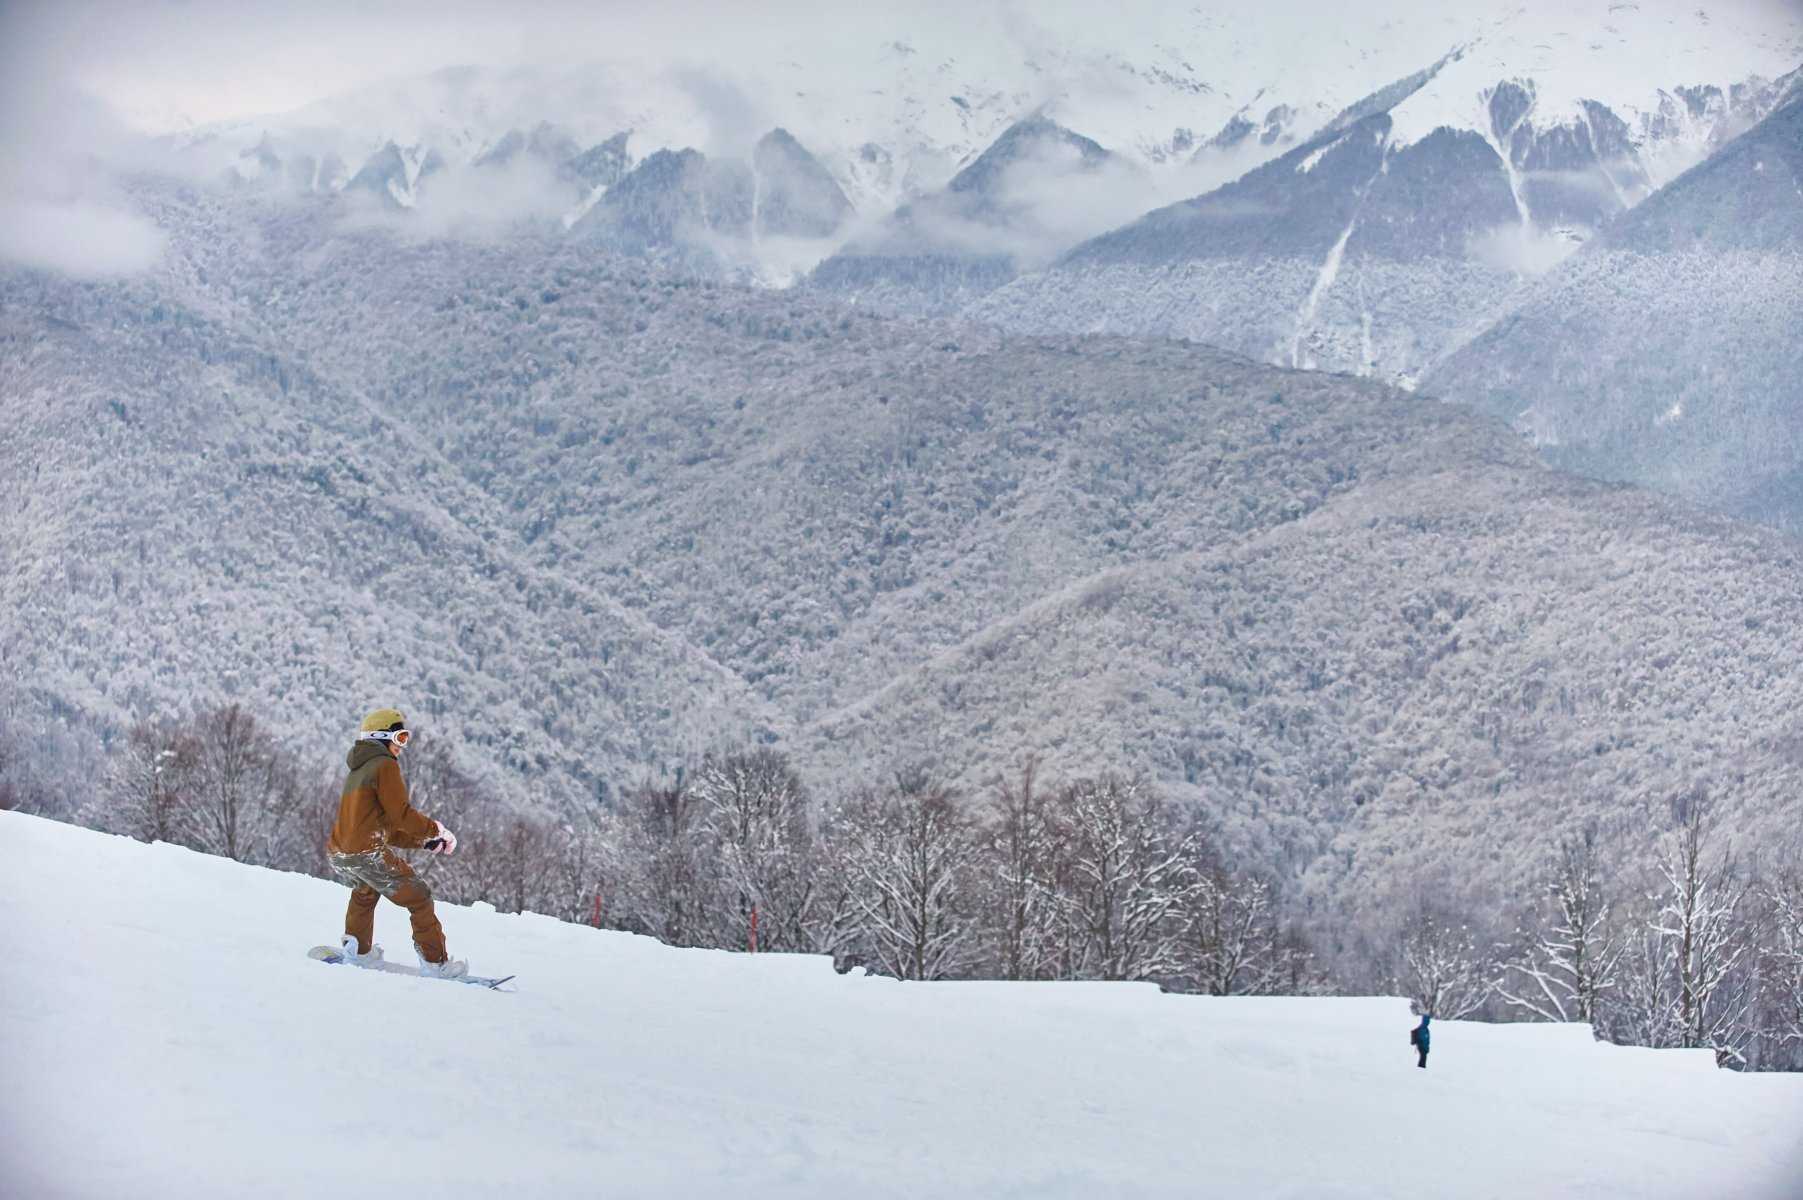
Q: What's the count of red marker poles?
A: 2